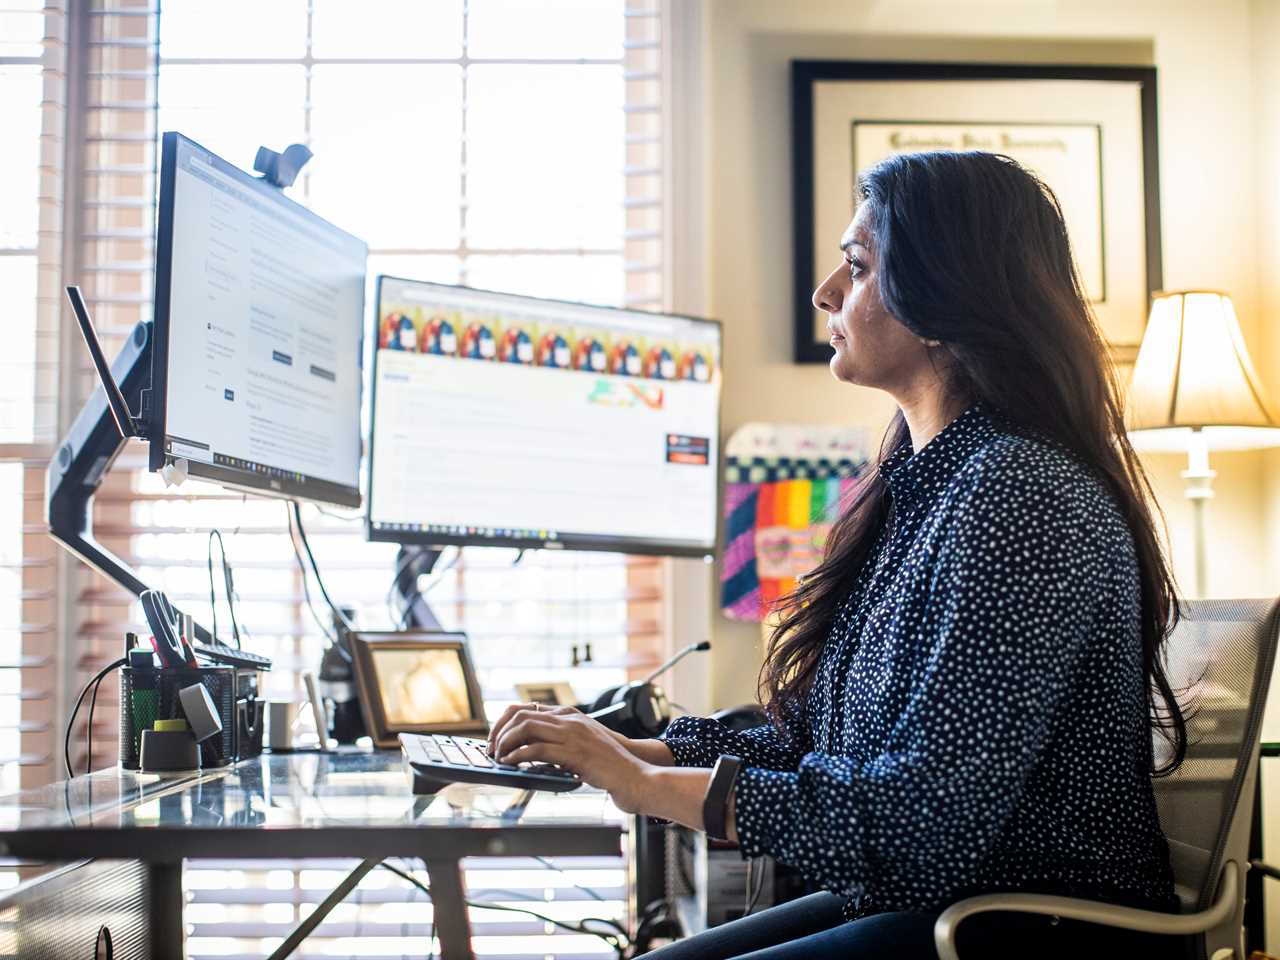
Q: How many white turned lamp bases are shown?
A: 1